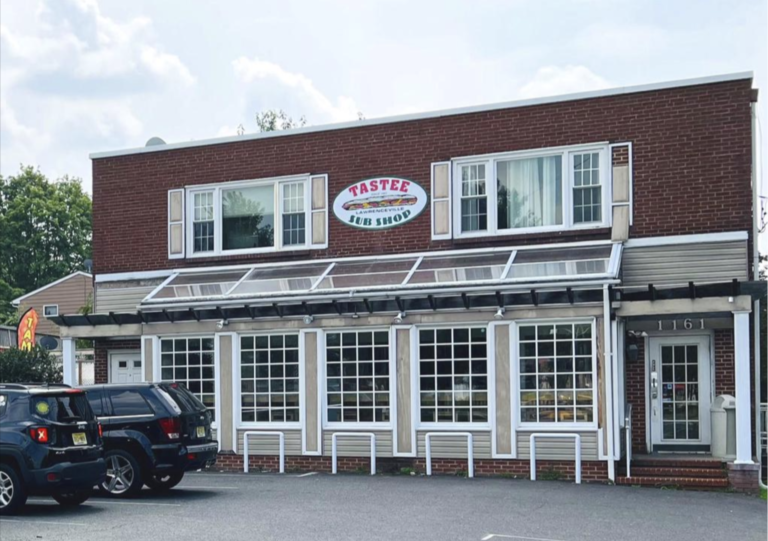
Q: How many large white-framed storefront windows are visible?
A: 5